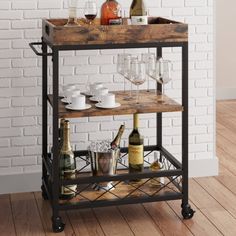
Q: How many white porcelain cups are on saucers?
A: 6